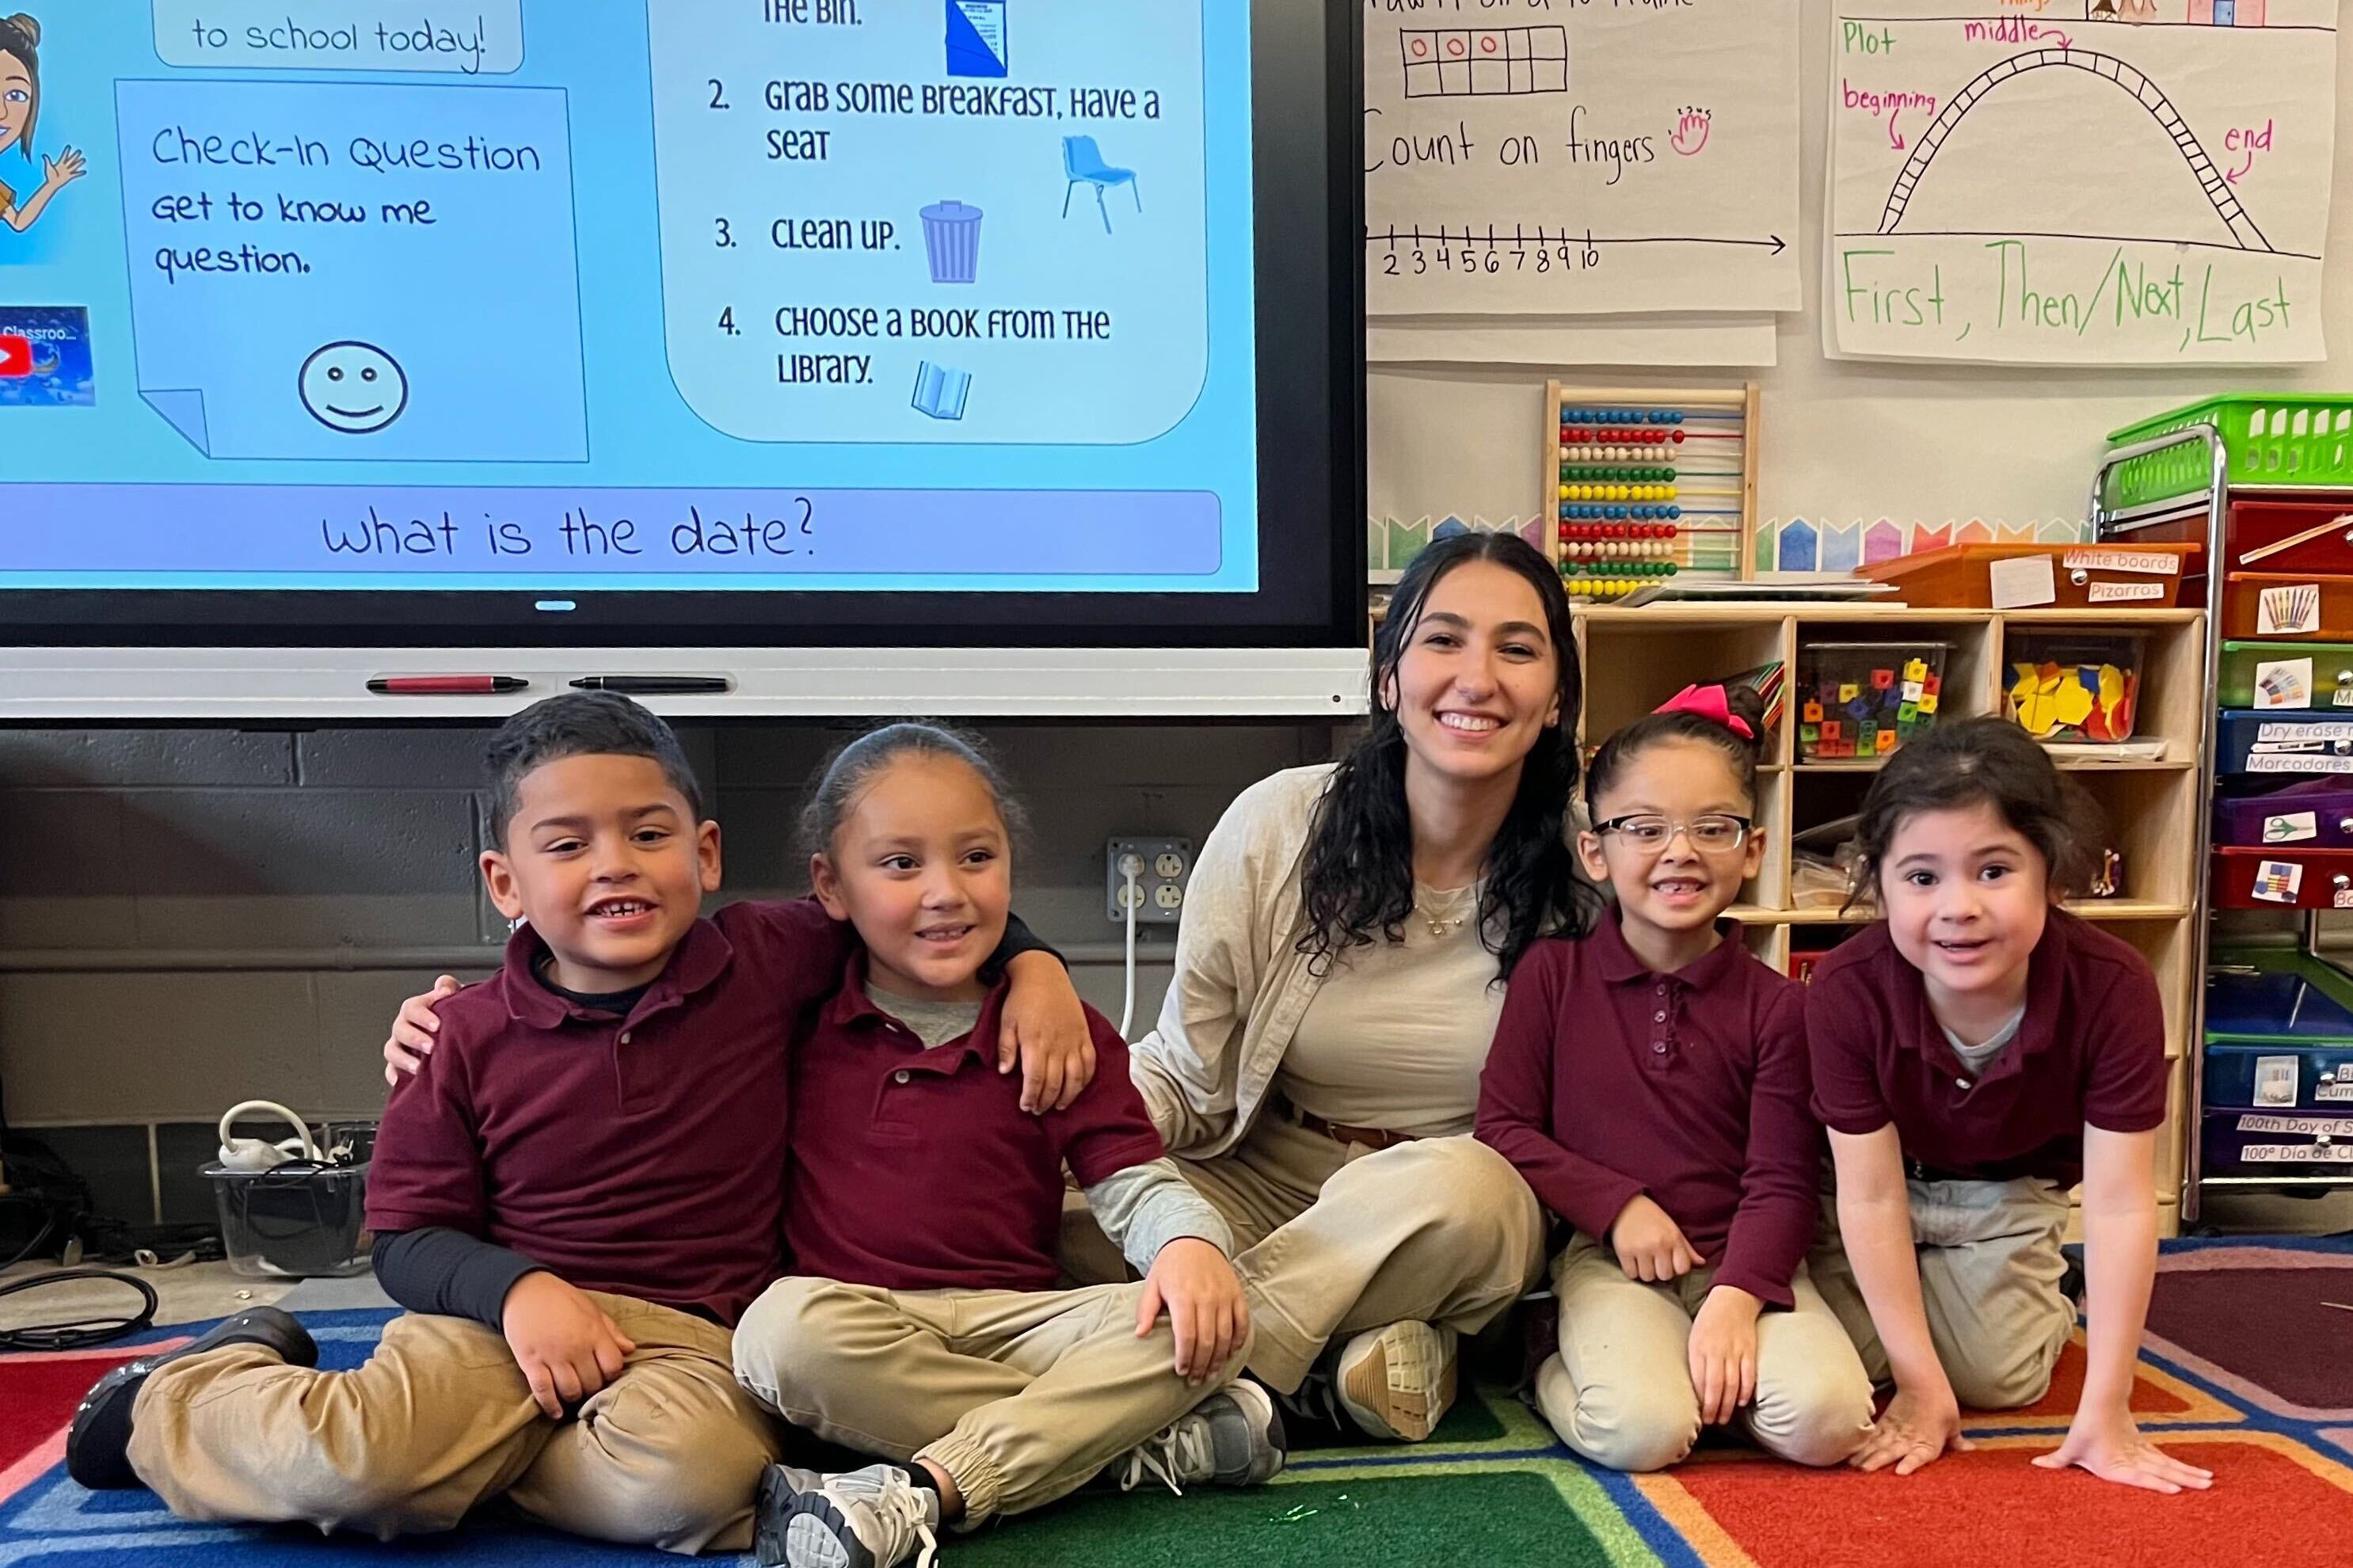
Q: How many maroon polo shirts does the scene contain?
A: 4